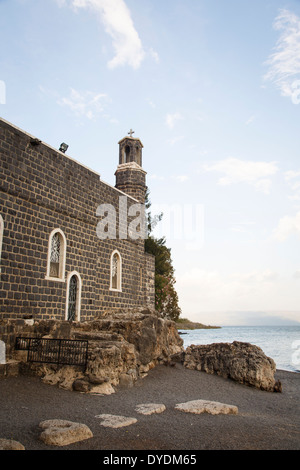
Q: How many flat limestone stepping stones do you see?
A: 5